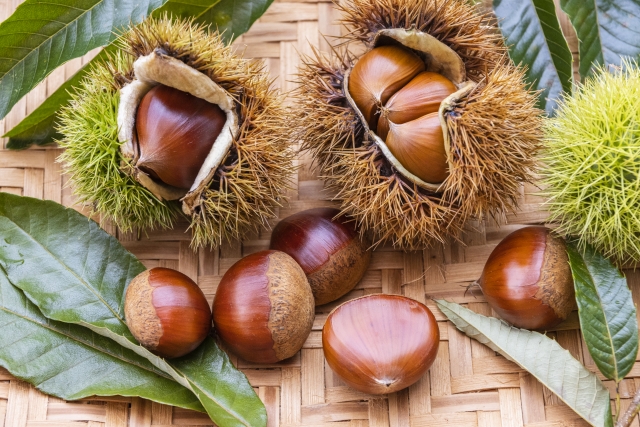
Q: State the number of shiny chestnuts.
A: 9